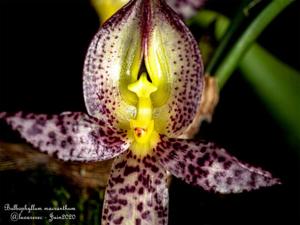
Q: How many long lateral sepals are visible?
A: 2